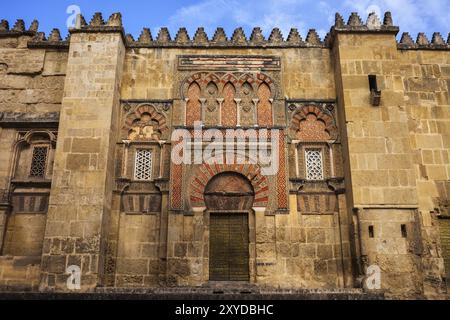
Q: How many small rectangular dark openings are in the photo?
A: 3